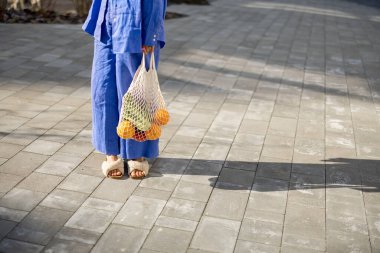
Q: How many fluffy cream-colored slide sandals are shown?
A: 2